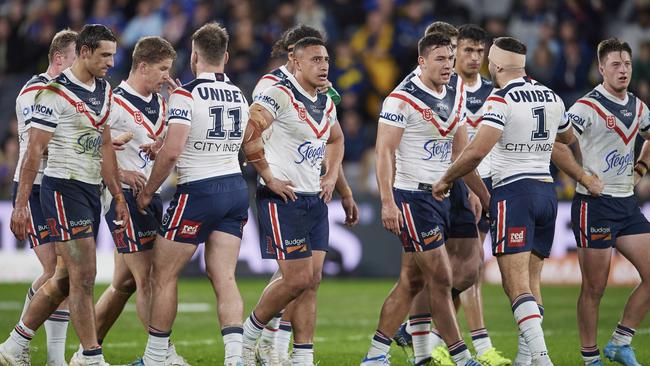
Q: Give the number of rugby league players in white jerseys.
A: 11